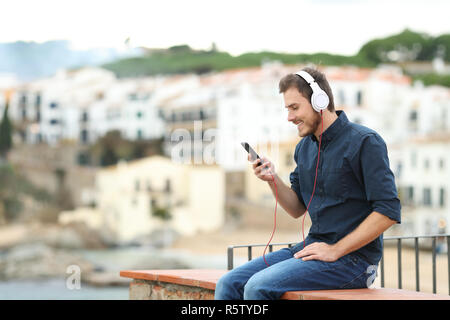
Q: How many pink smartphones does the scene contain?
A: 0